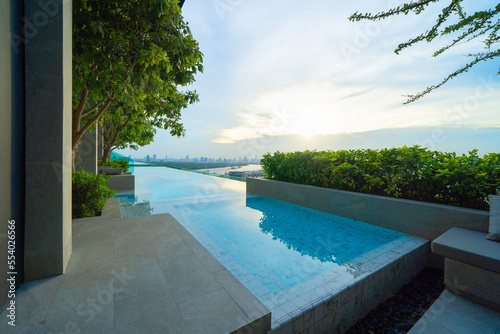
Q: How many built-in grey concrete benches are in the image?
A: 1